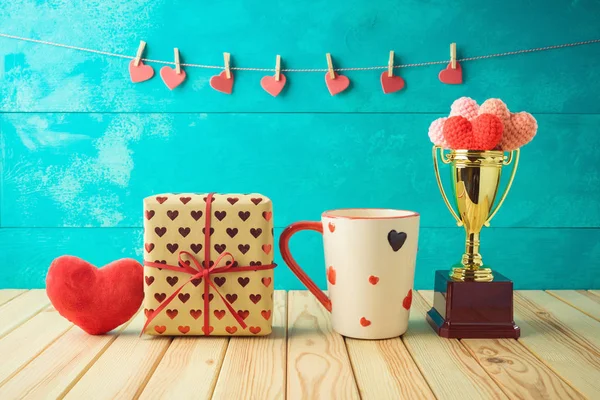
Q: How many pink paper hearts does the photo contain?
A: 7